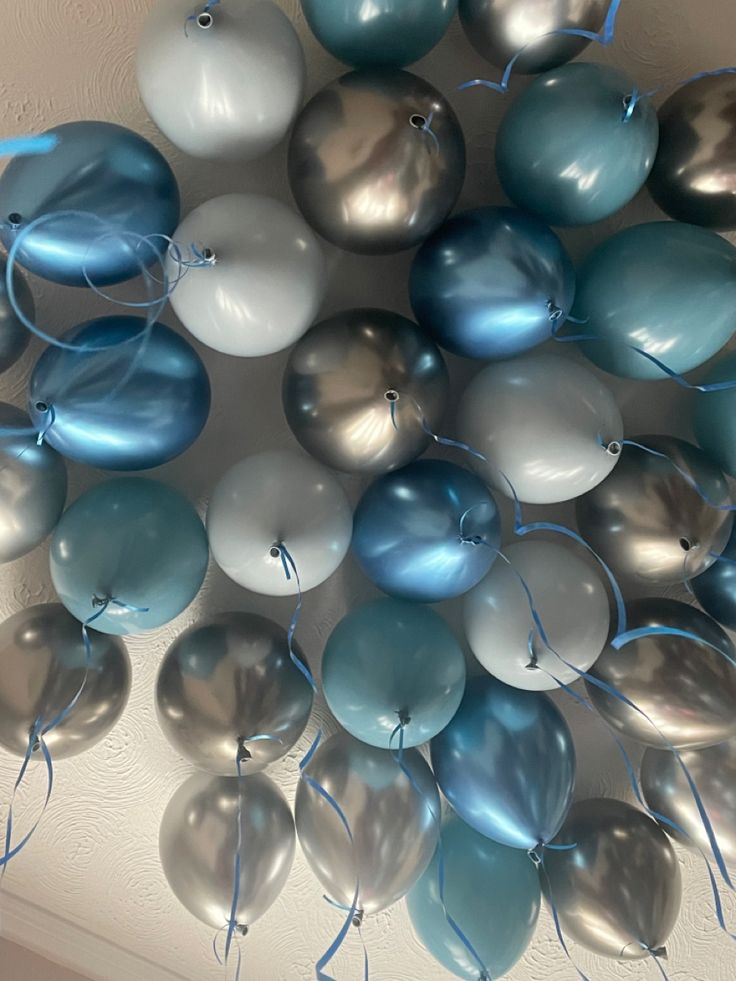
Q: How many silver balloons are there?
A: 14